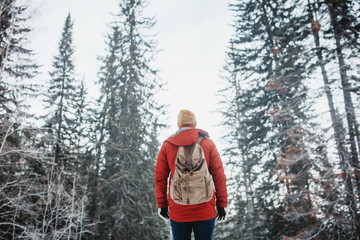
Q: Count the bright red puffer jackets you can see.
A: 1